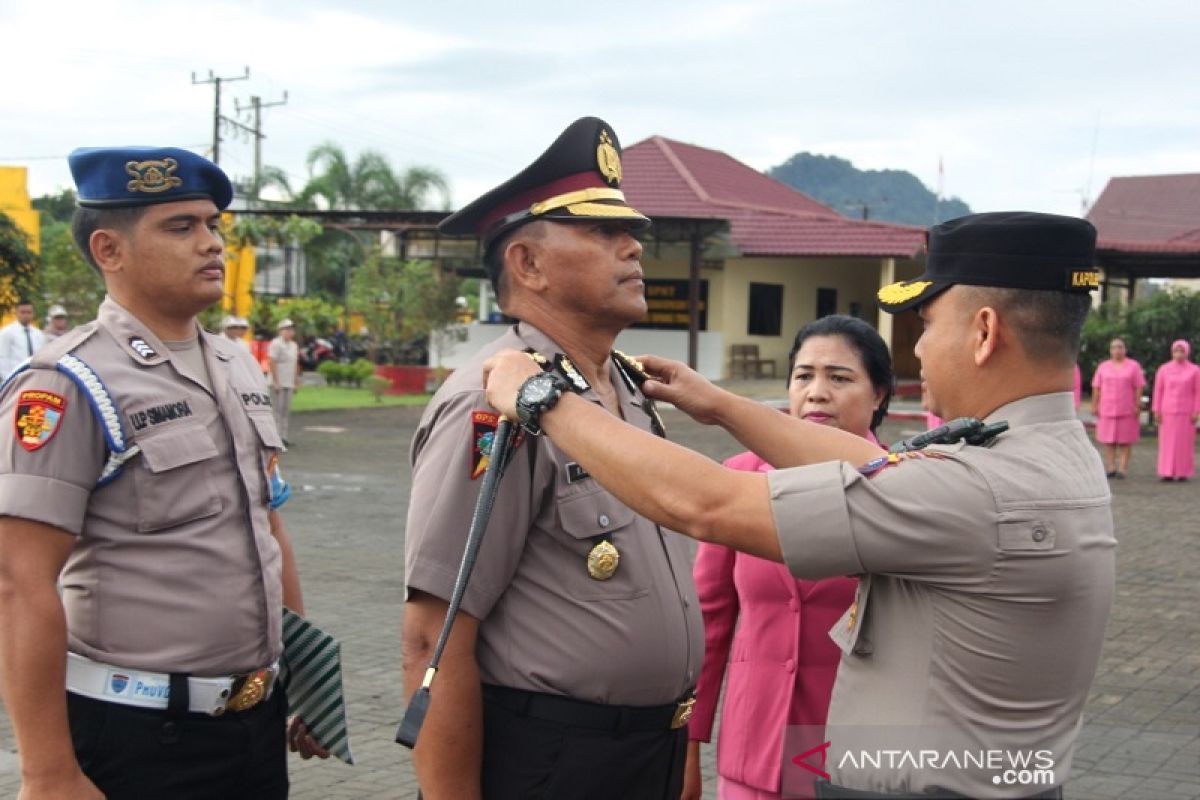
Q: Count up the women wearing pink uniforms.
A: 3